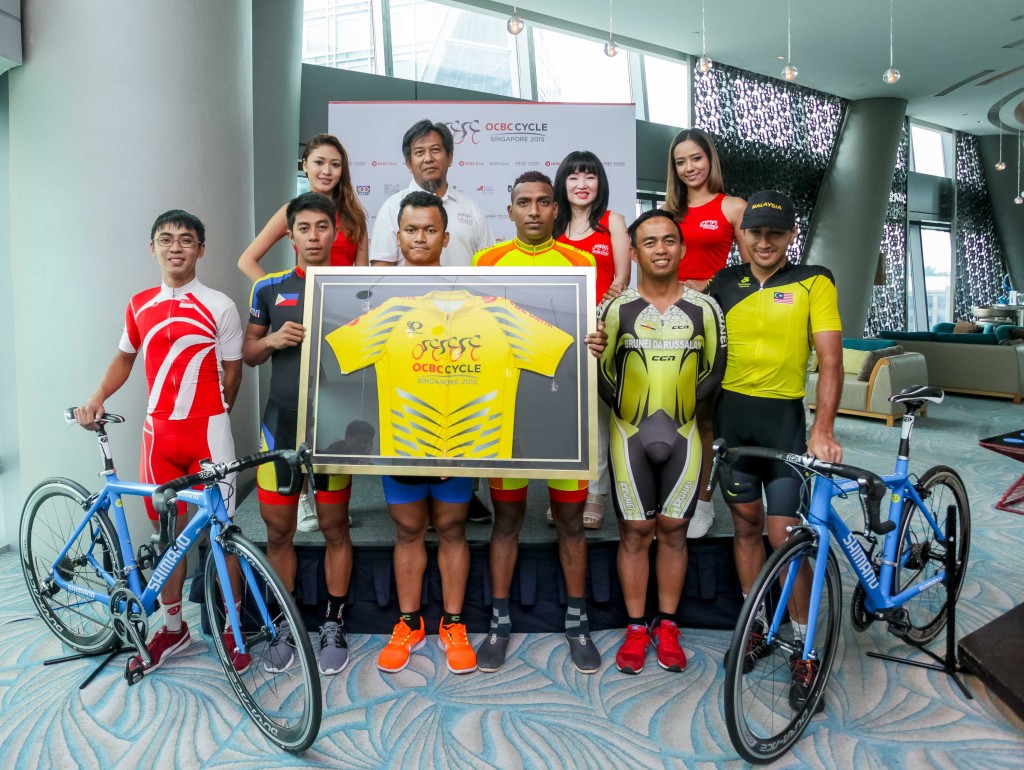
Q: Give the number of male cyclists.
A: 6